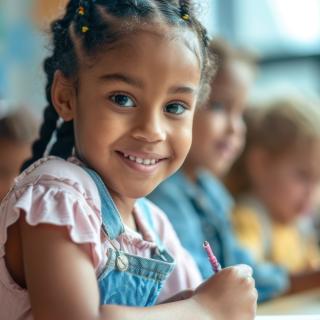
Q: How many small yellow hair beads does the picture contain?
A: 3